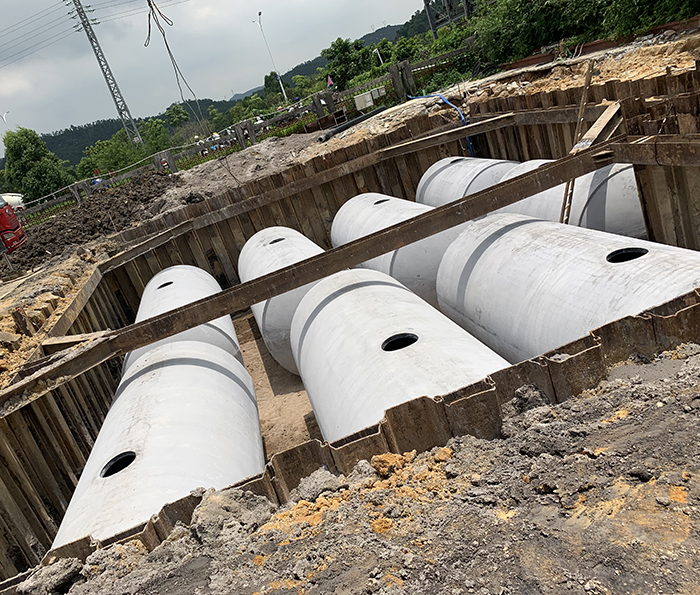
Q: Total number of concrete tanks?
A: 8